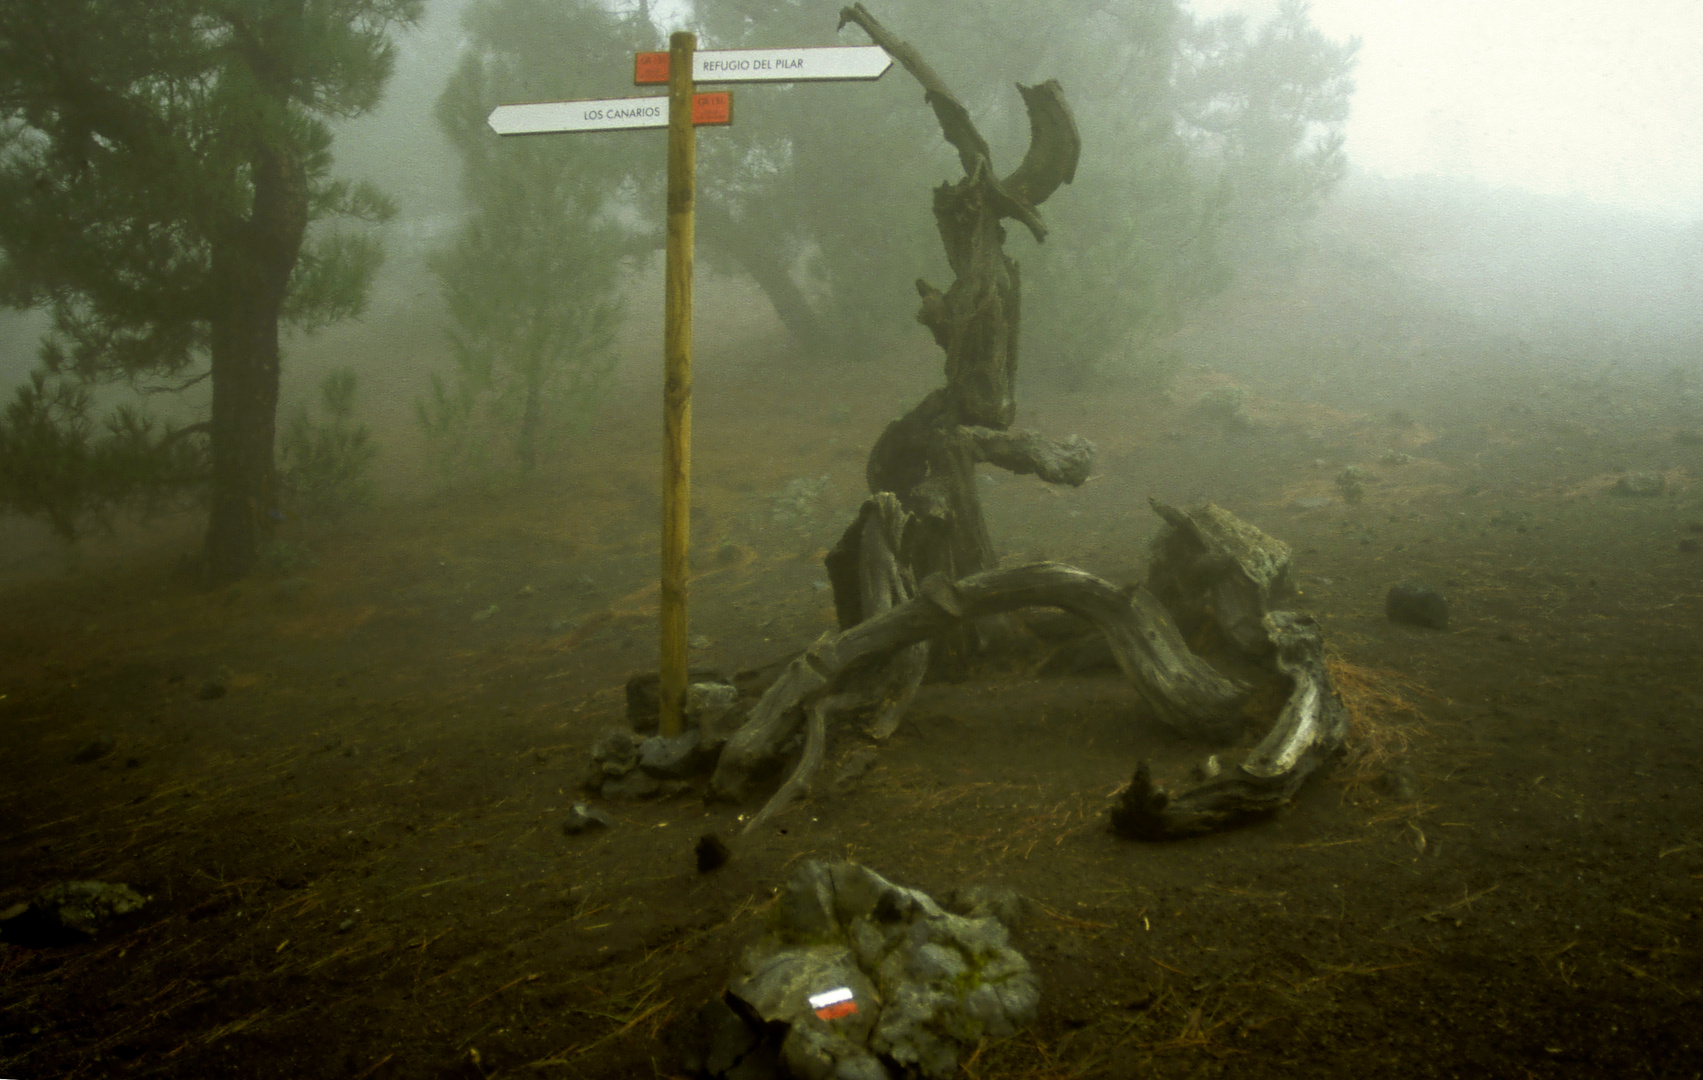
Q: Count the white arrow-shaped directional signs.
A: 2